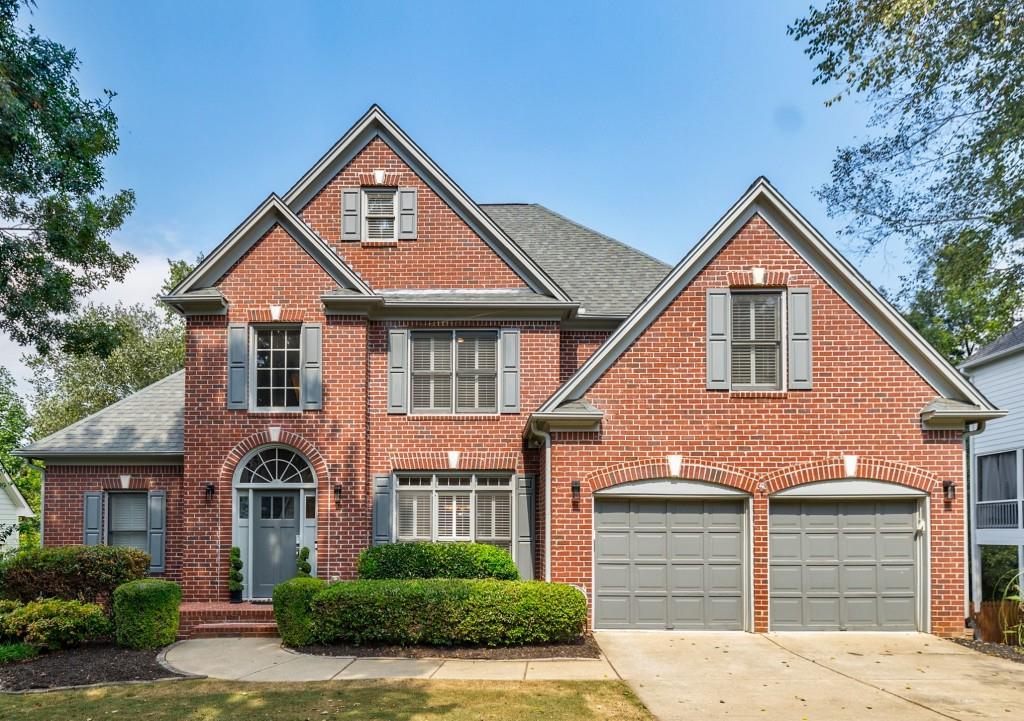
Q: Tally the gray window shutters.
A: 12